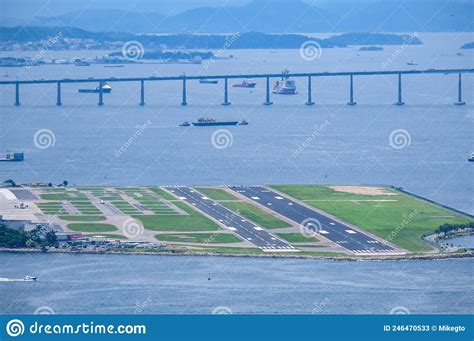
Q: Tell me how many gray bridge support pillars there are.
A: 11